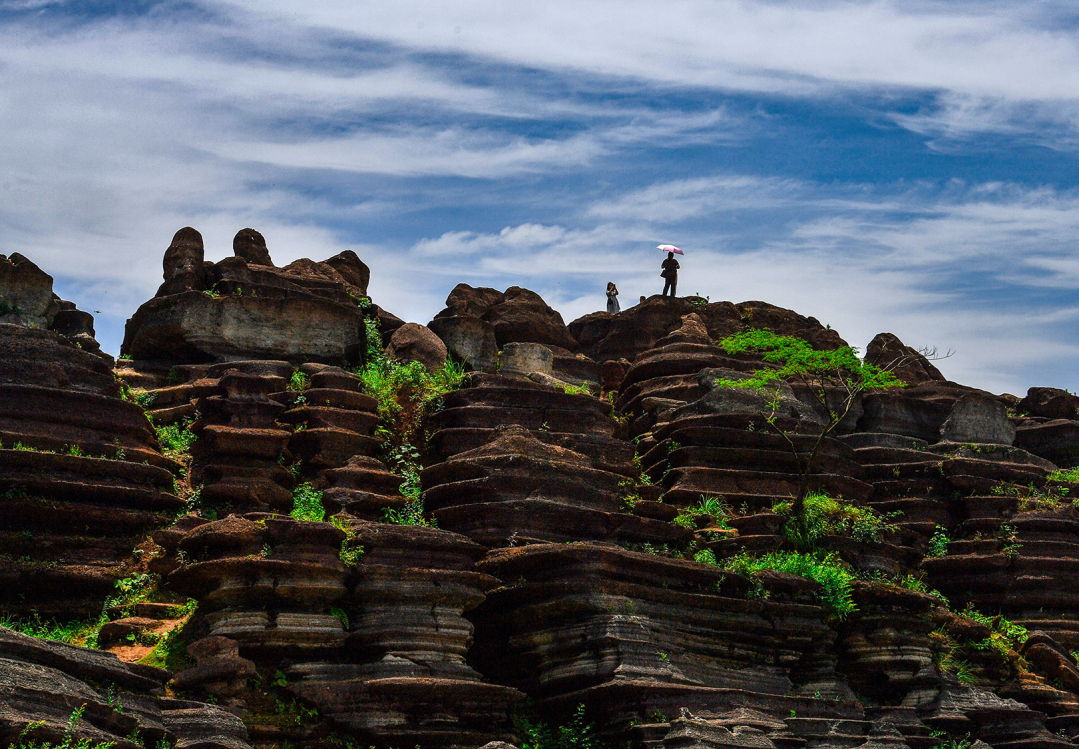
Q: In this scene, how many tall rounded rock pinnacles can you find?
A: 2